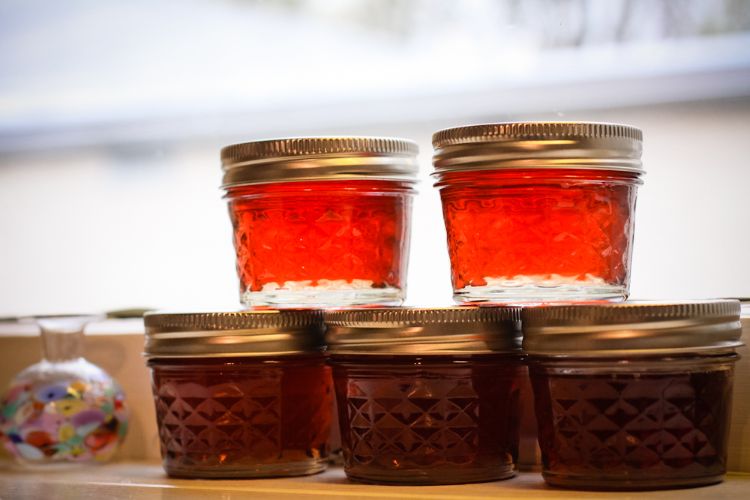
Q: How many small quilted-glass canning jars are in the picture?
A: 5